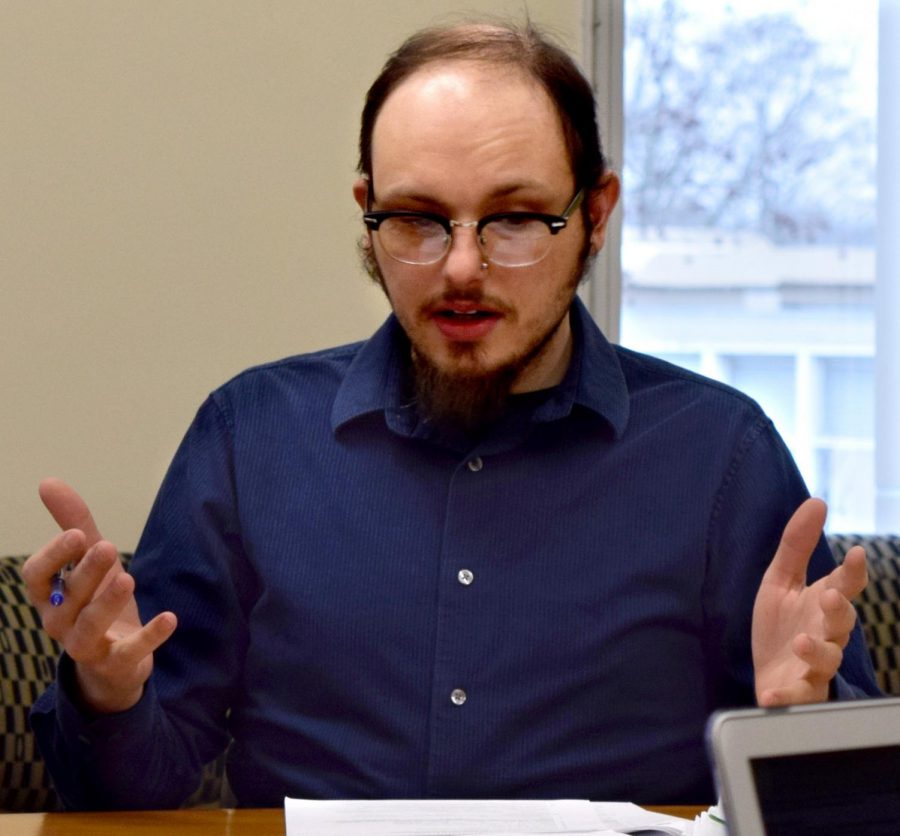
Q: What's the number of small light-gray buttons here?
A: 3